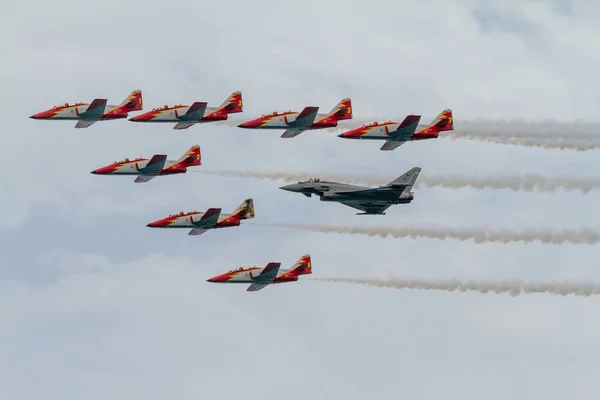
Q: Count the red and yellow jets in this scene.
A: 7